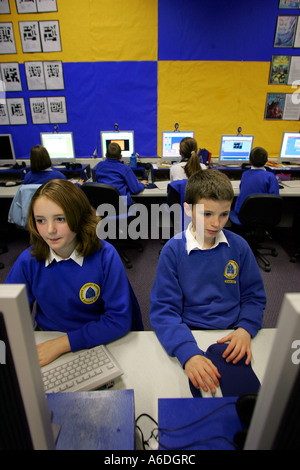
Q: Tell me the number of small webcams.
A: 4